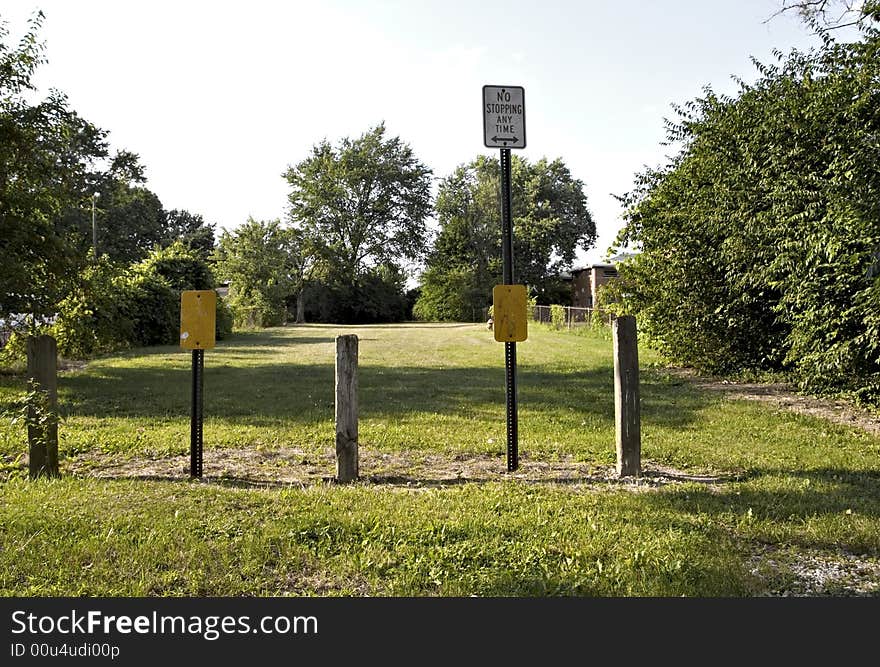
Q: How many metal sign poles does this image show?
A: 2